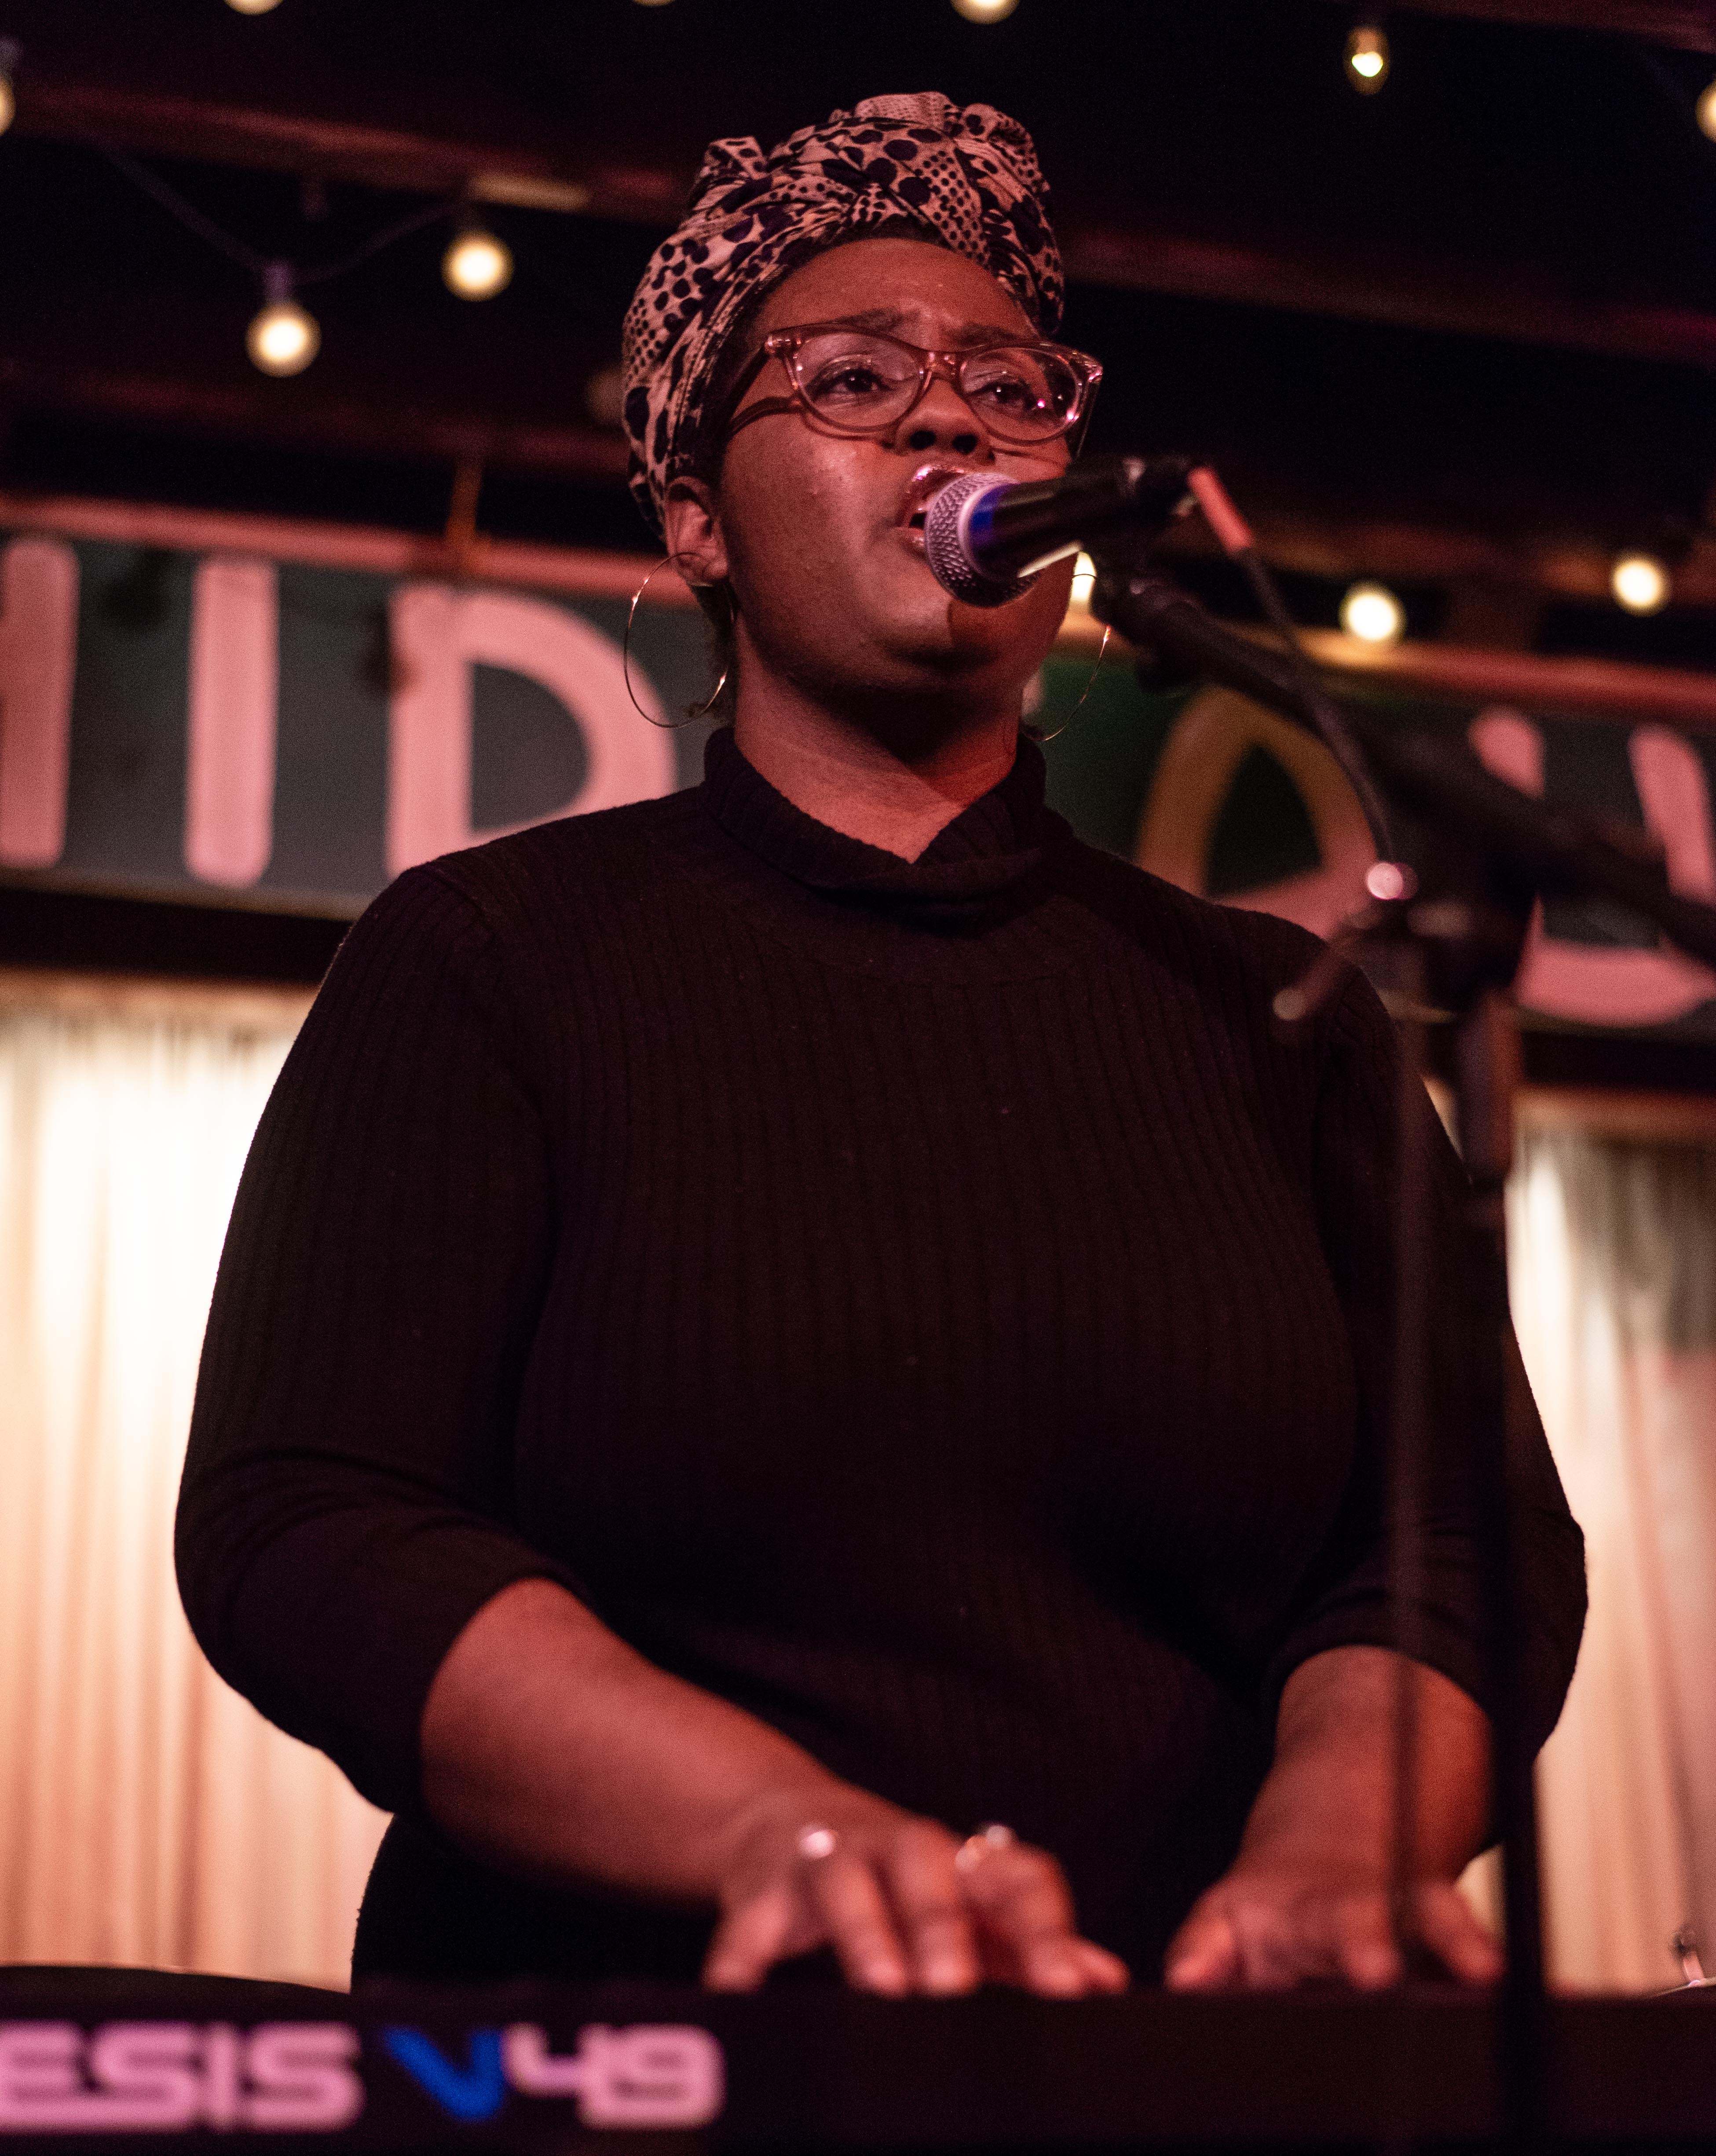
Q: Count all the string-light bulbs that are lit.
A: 11